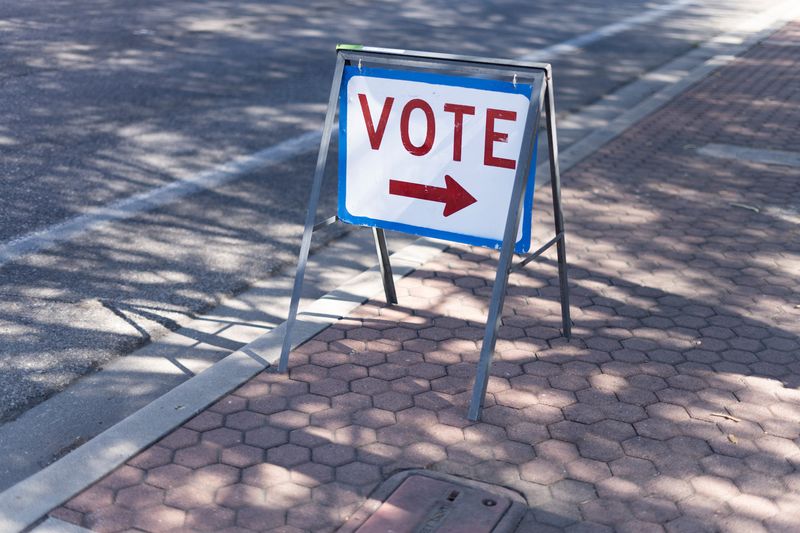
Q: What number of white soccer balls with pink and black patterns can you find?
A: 0